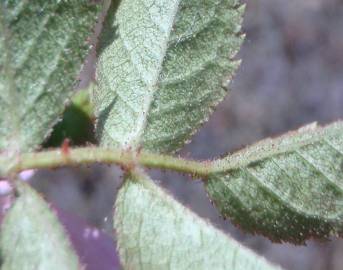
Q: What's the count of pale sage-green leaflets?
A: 5